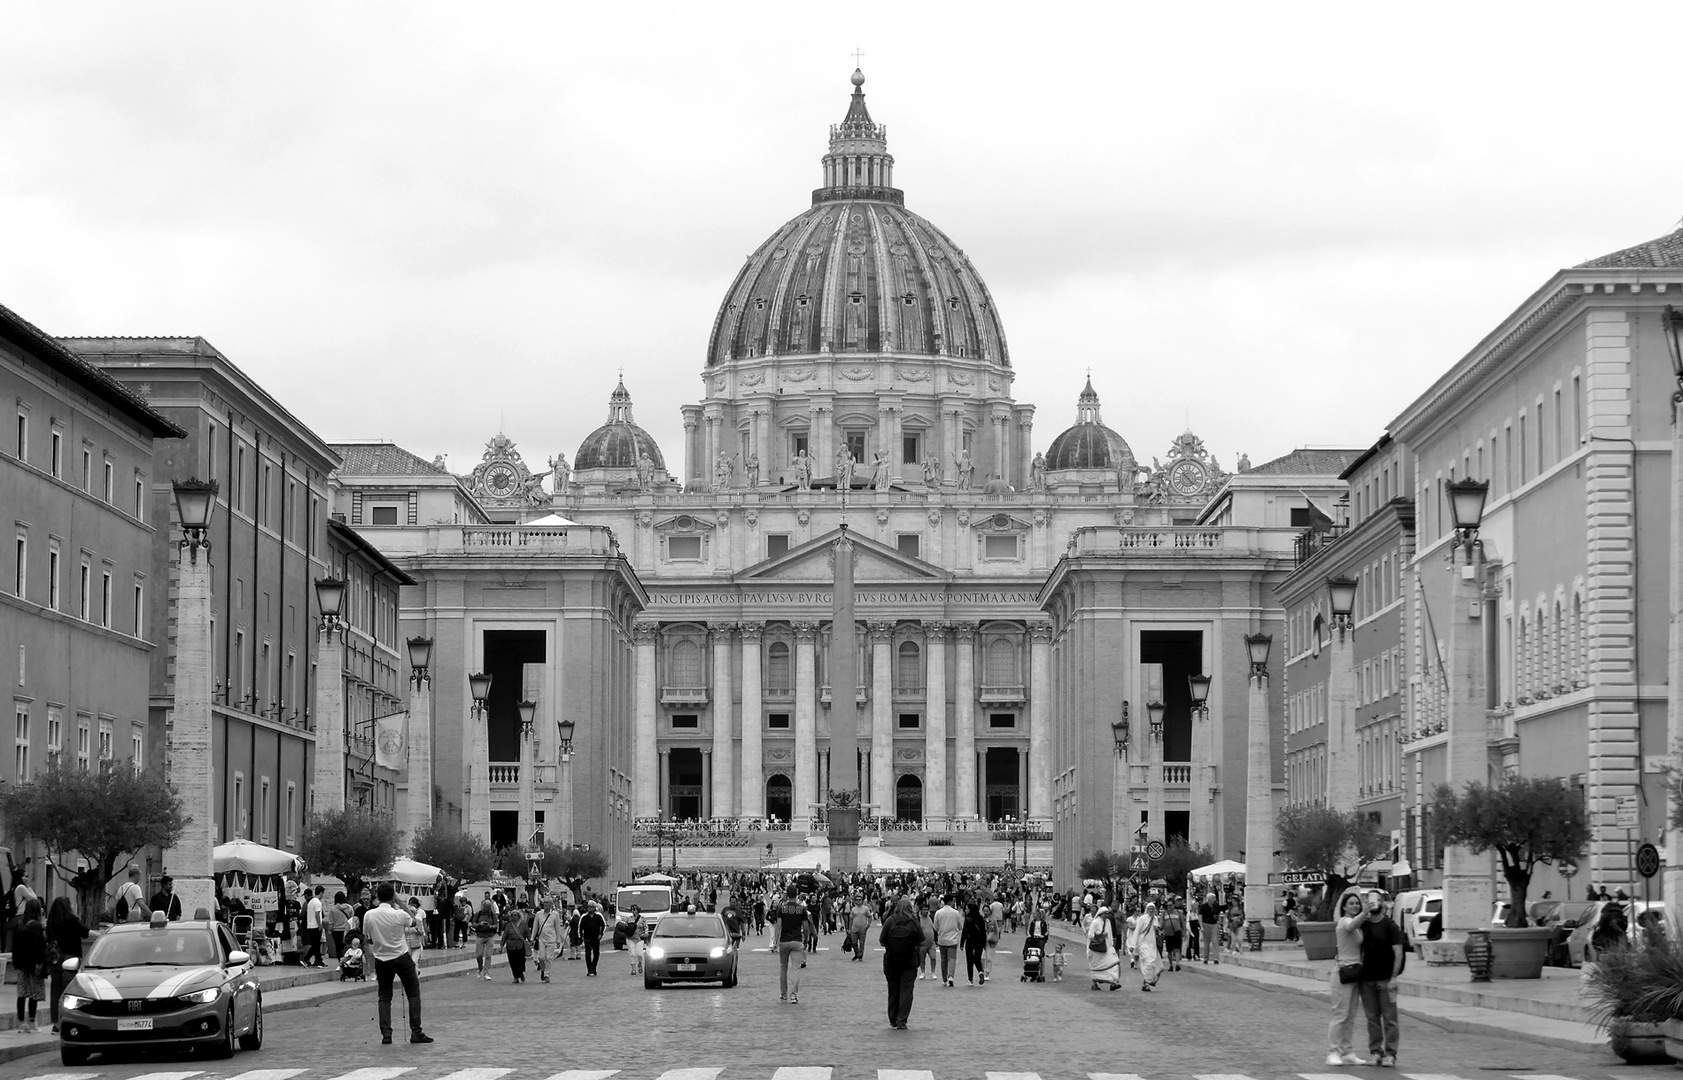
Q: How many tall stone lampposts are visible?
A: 13